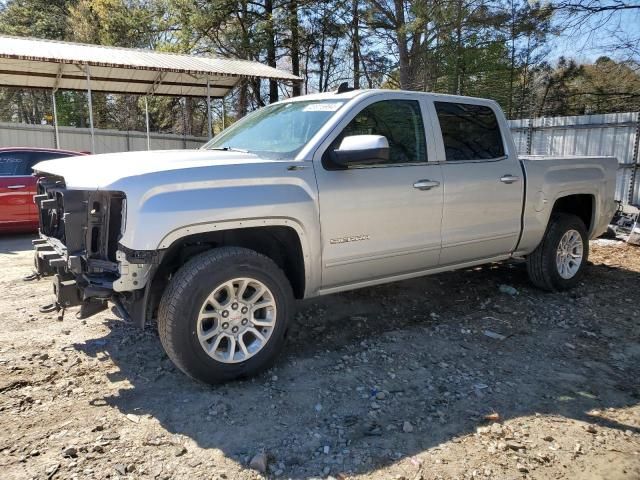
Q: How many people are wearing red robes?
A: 0